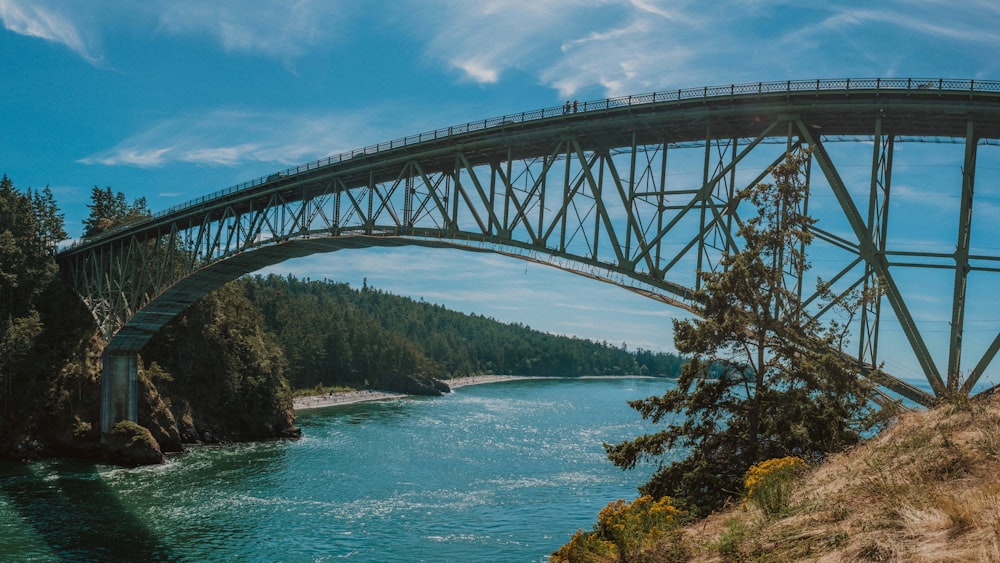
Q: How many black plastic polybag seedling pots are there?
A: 0